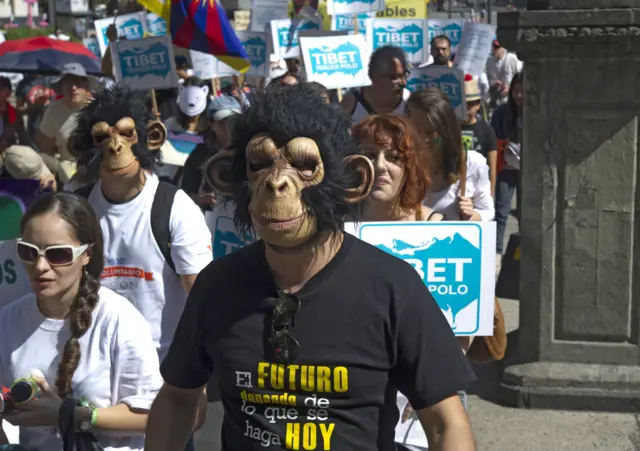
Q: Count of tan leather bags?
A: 1